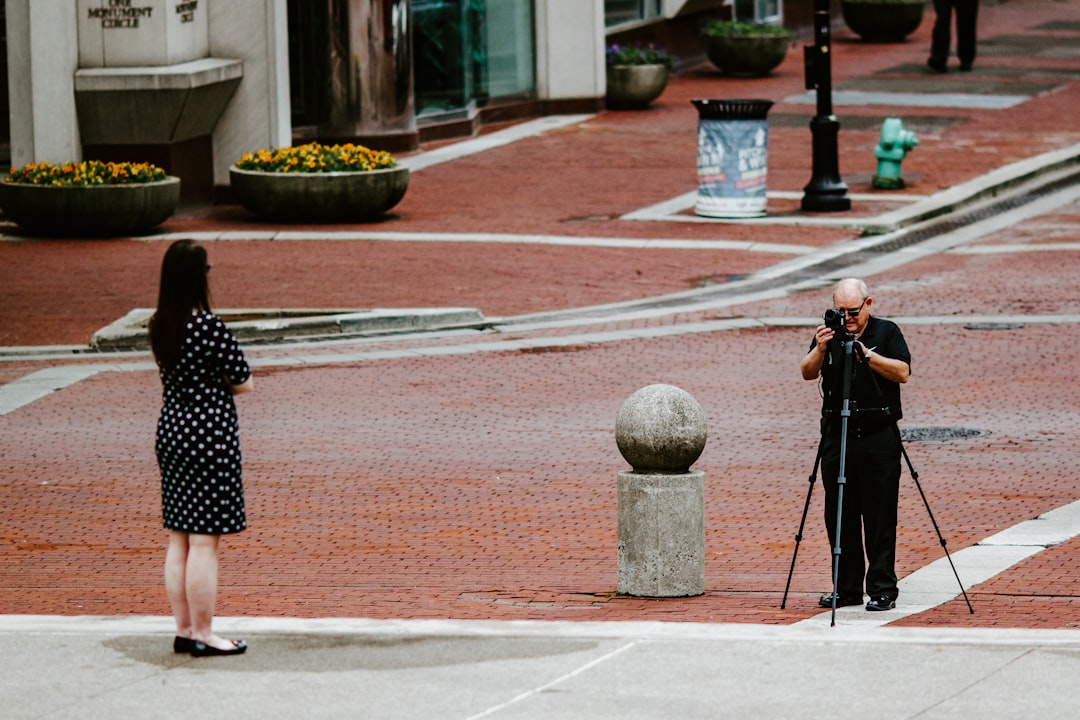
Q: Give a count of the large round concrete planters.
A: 5